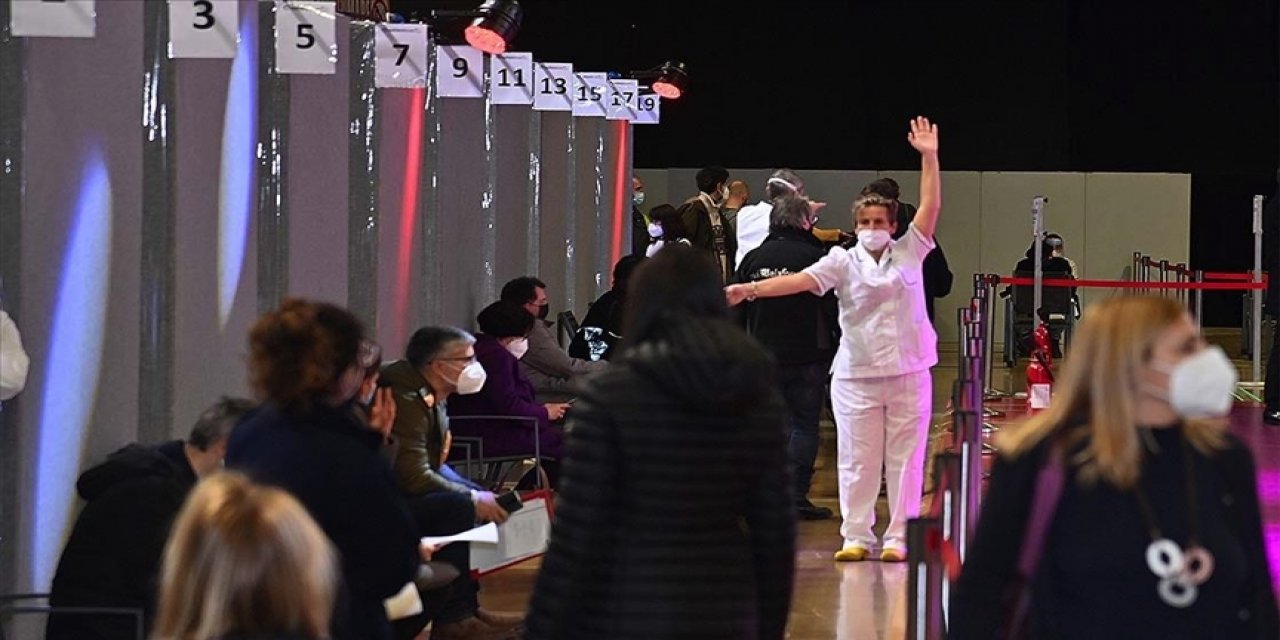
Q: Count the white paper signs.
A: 10